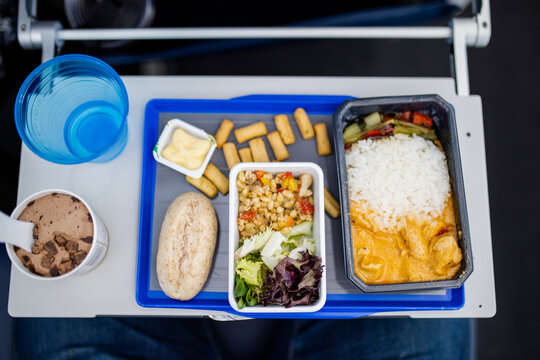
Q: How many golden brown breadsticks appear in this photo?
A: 12